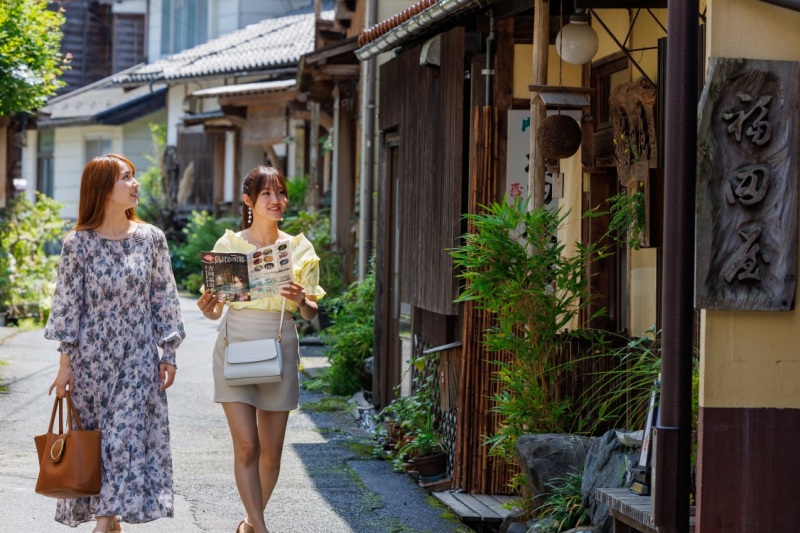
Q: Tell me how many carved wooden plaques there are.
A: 2